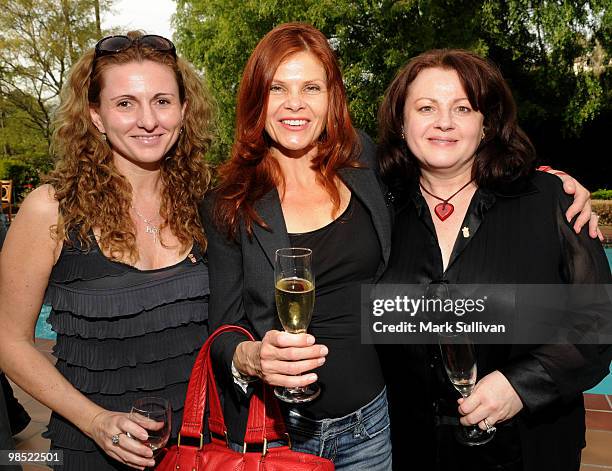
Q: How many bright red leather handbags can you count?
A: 1